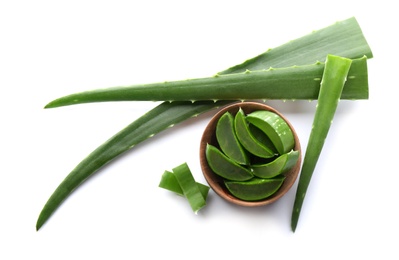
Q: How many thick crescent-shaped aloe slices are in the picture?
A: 6